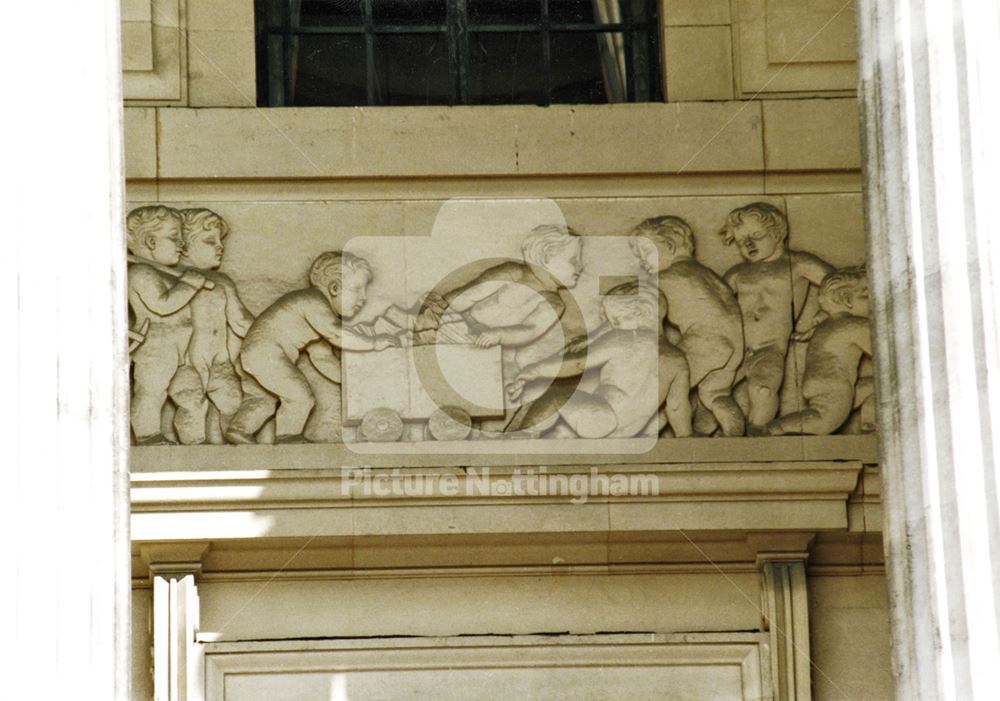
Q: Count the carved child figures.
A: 8